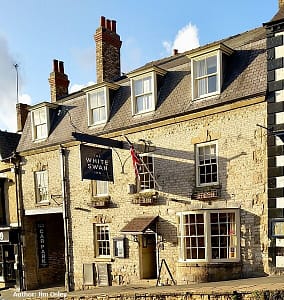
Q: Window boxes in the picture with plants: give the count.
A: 3